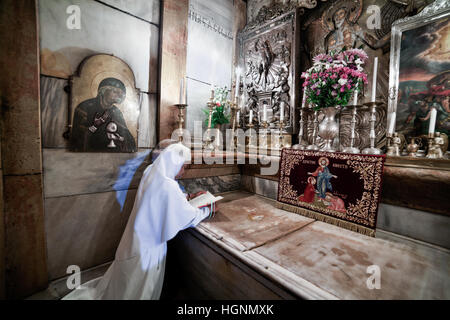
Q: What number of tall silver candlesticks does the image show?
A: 4